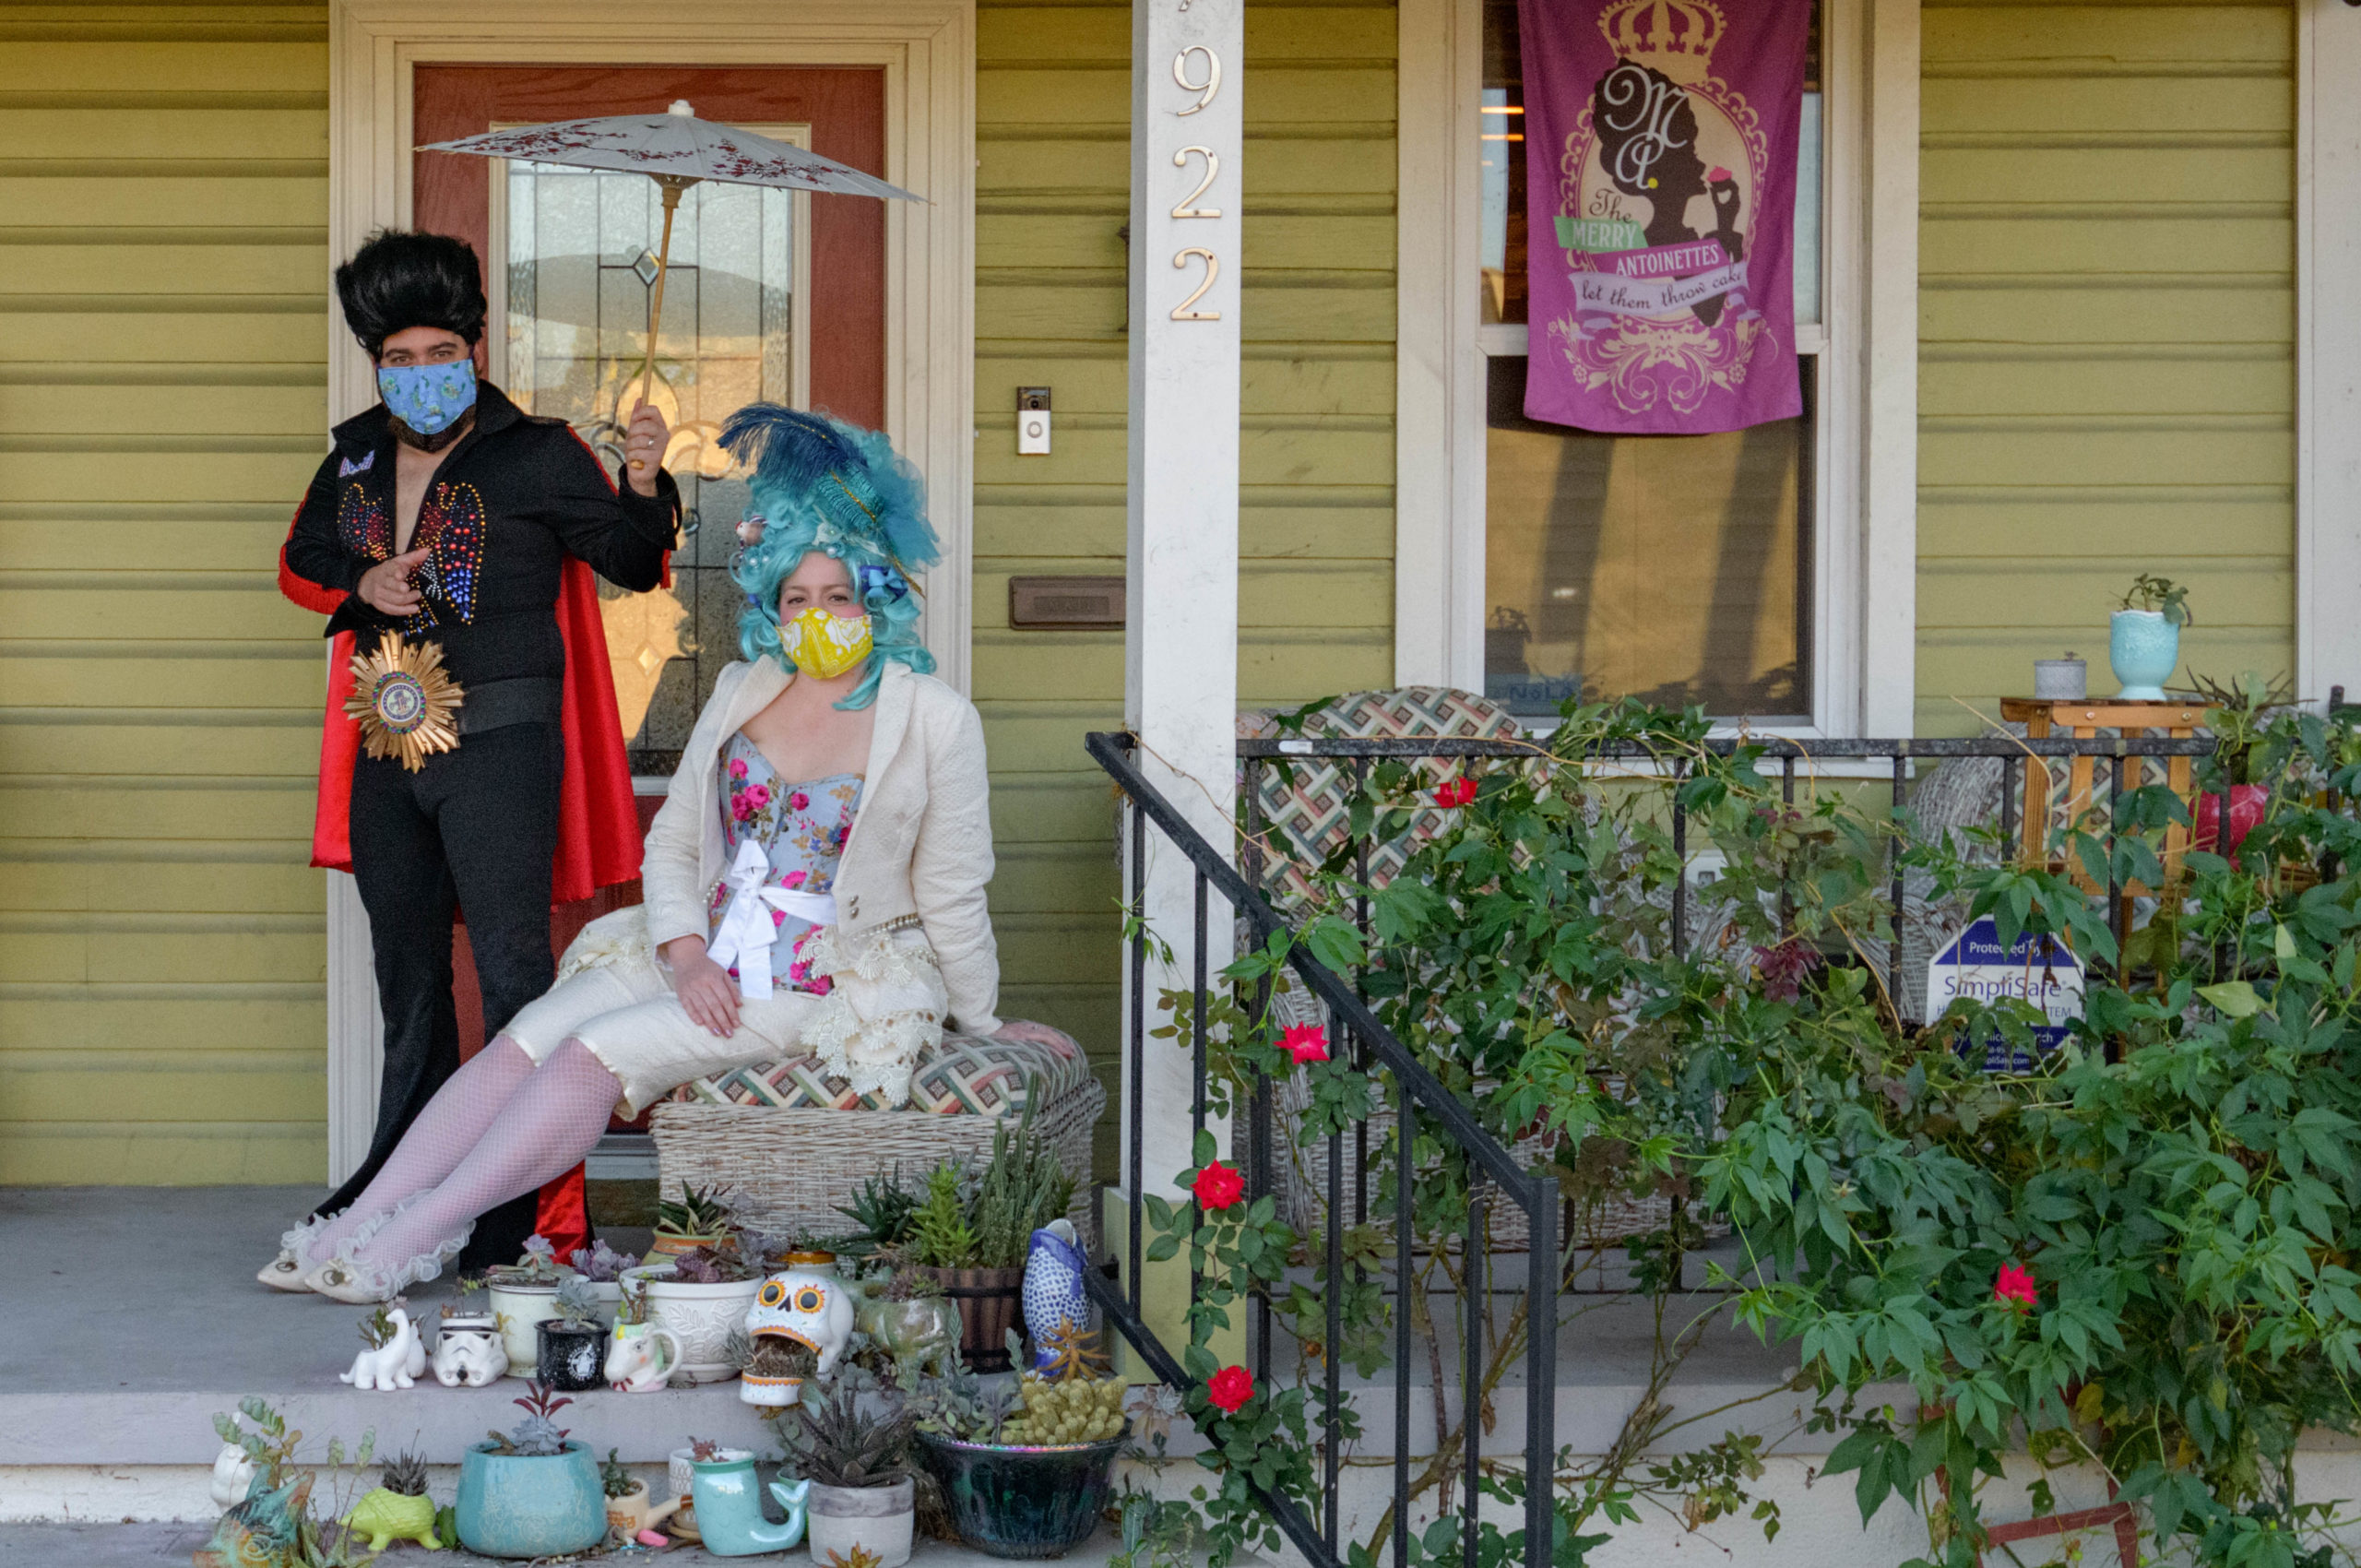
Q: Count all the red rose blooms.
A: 5